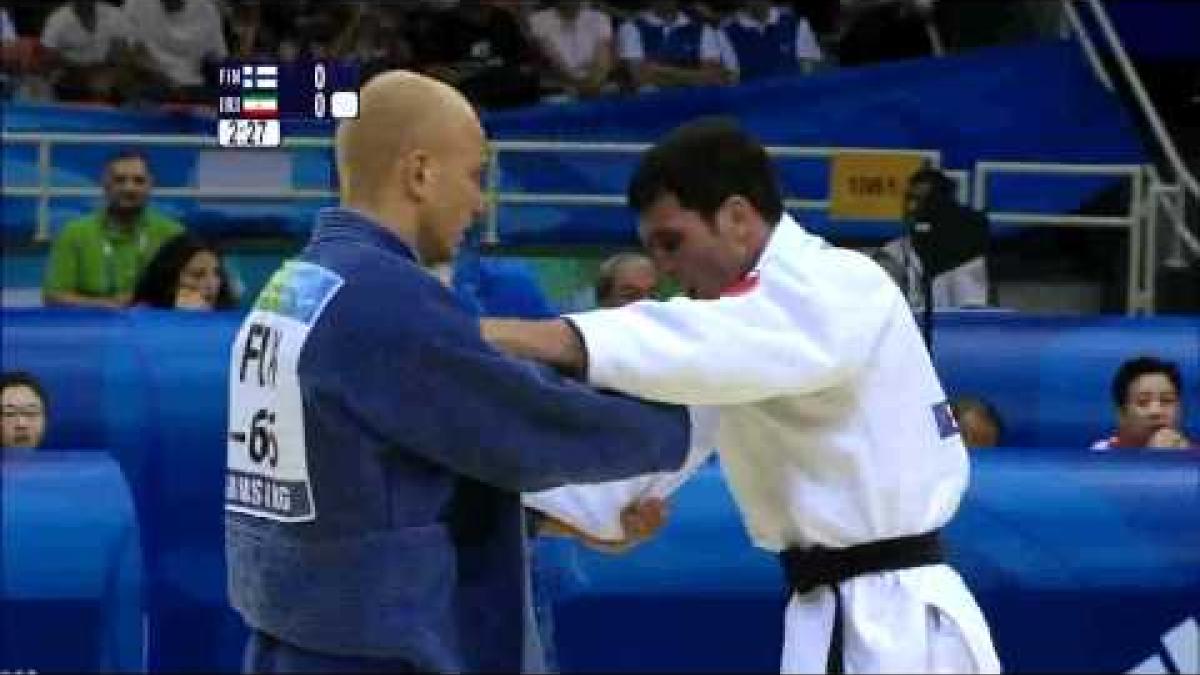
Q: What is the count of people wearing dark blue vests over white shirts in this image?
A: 2